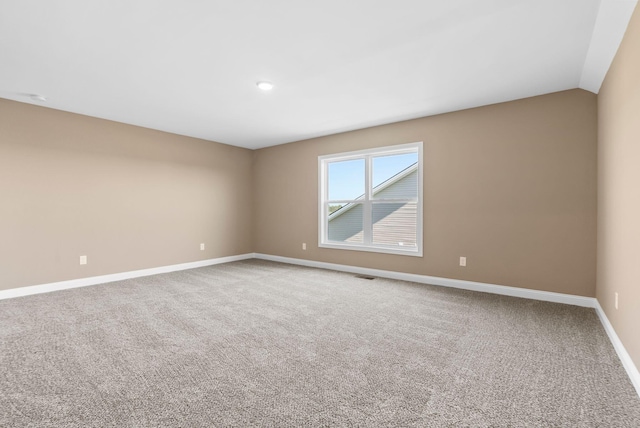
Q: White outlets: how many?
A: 5